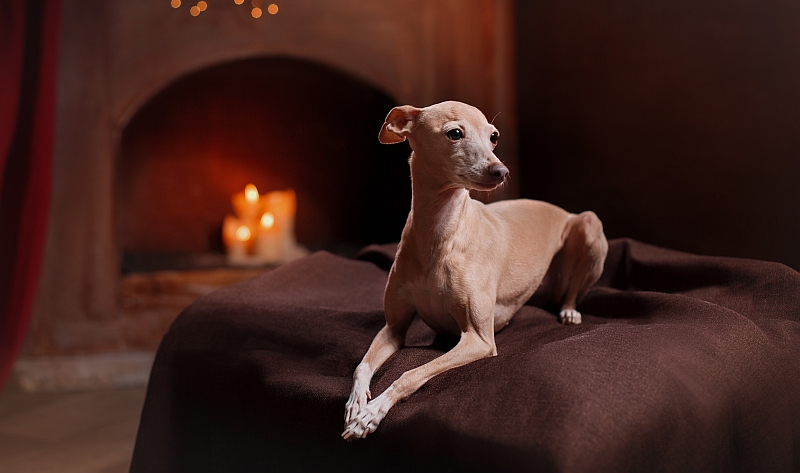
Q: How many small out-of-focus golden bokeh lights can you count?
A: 6